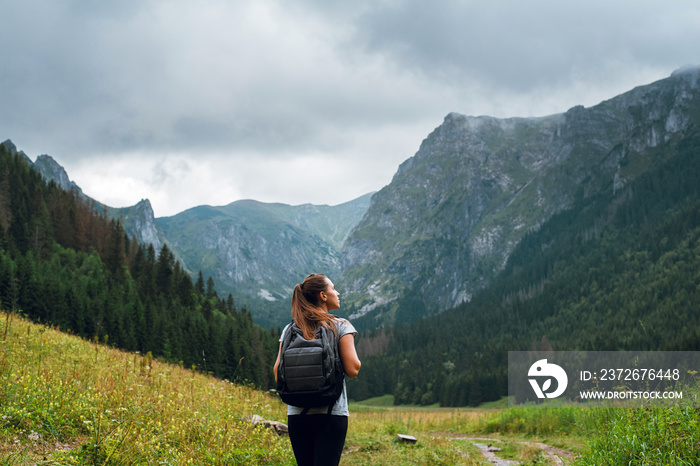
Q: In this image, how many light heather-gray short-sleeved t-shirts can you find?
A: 1